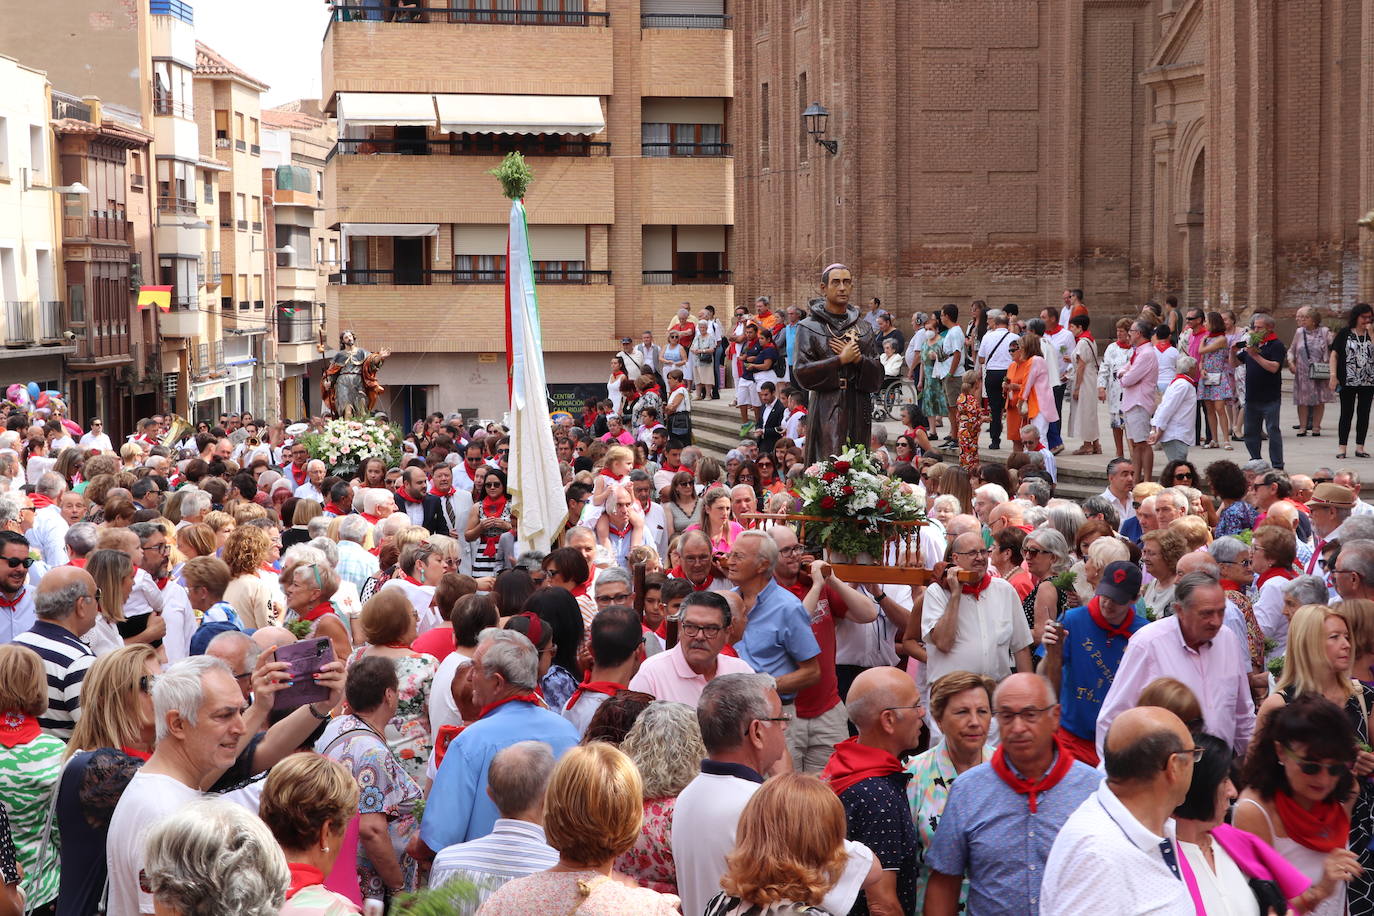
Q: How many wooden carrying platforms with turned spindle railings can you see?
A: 1